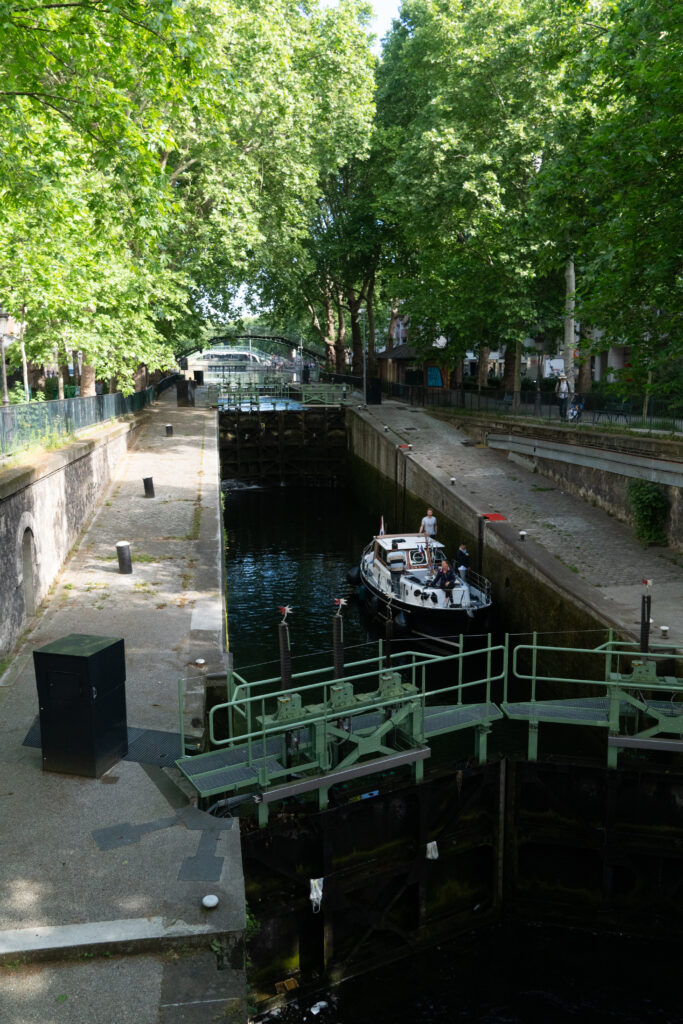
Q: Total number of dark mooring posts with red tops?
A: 3